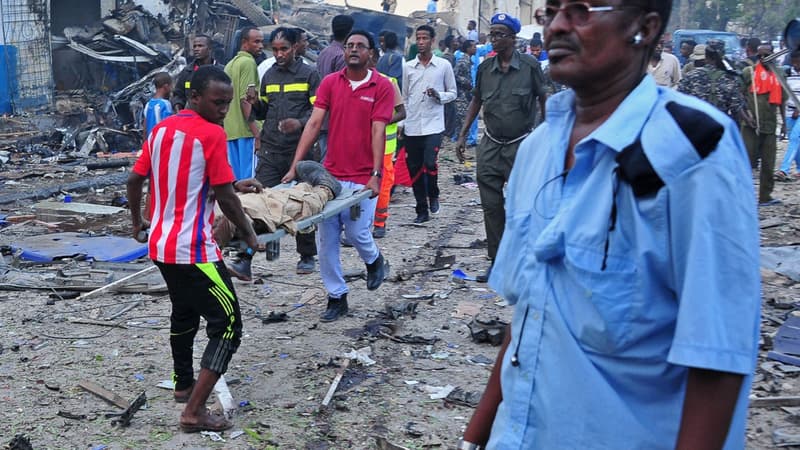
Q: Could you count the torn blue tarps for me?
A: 1